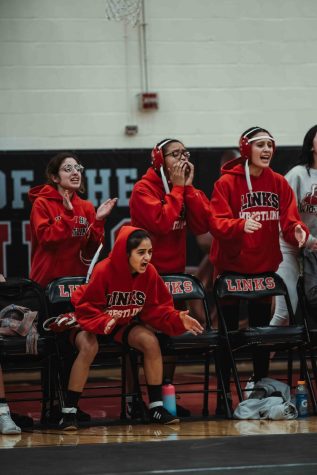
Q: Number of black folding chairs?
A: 5